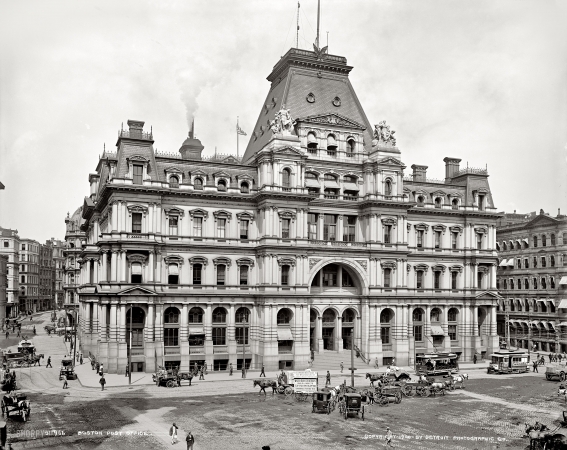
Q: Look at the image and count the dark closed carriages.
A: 2